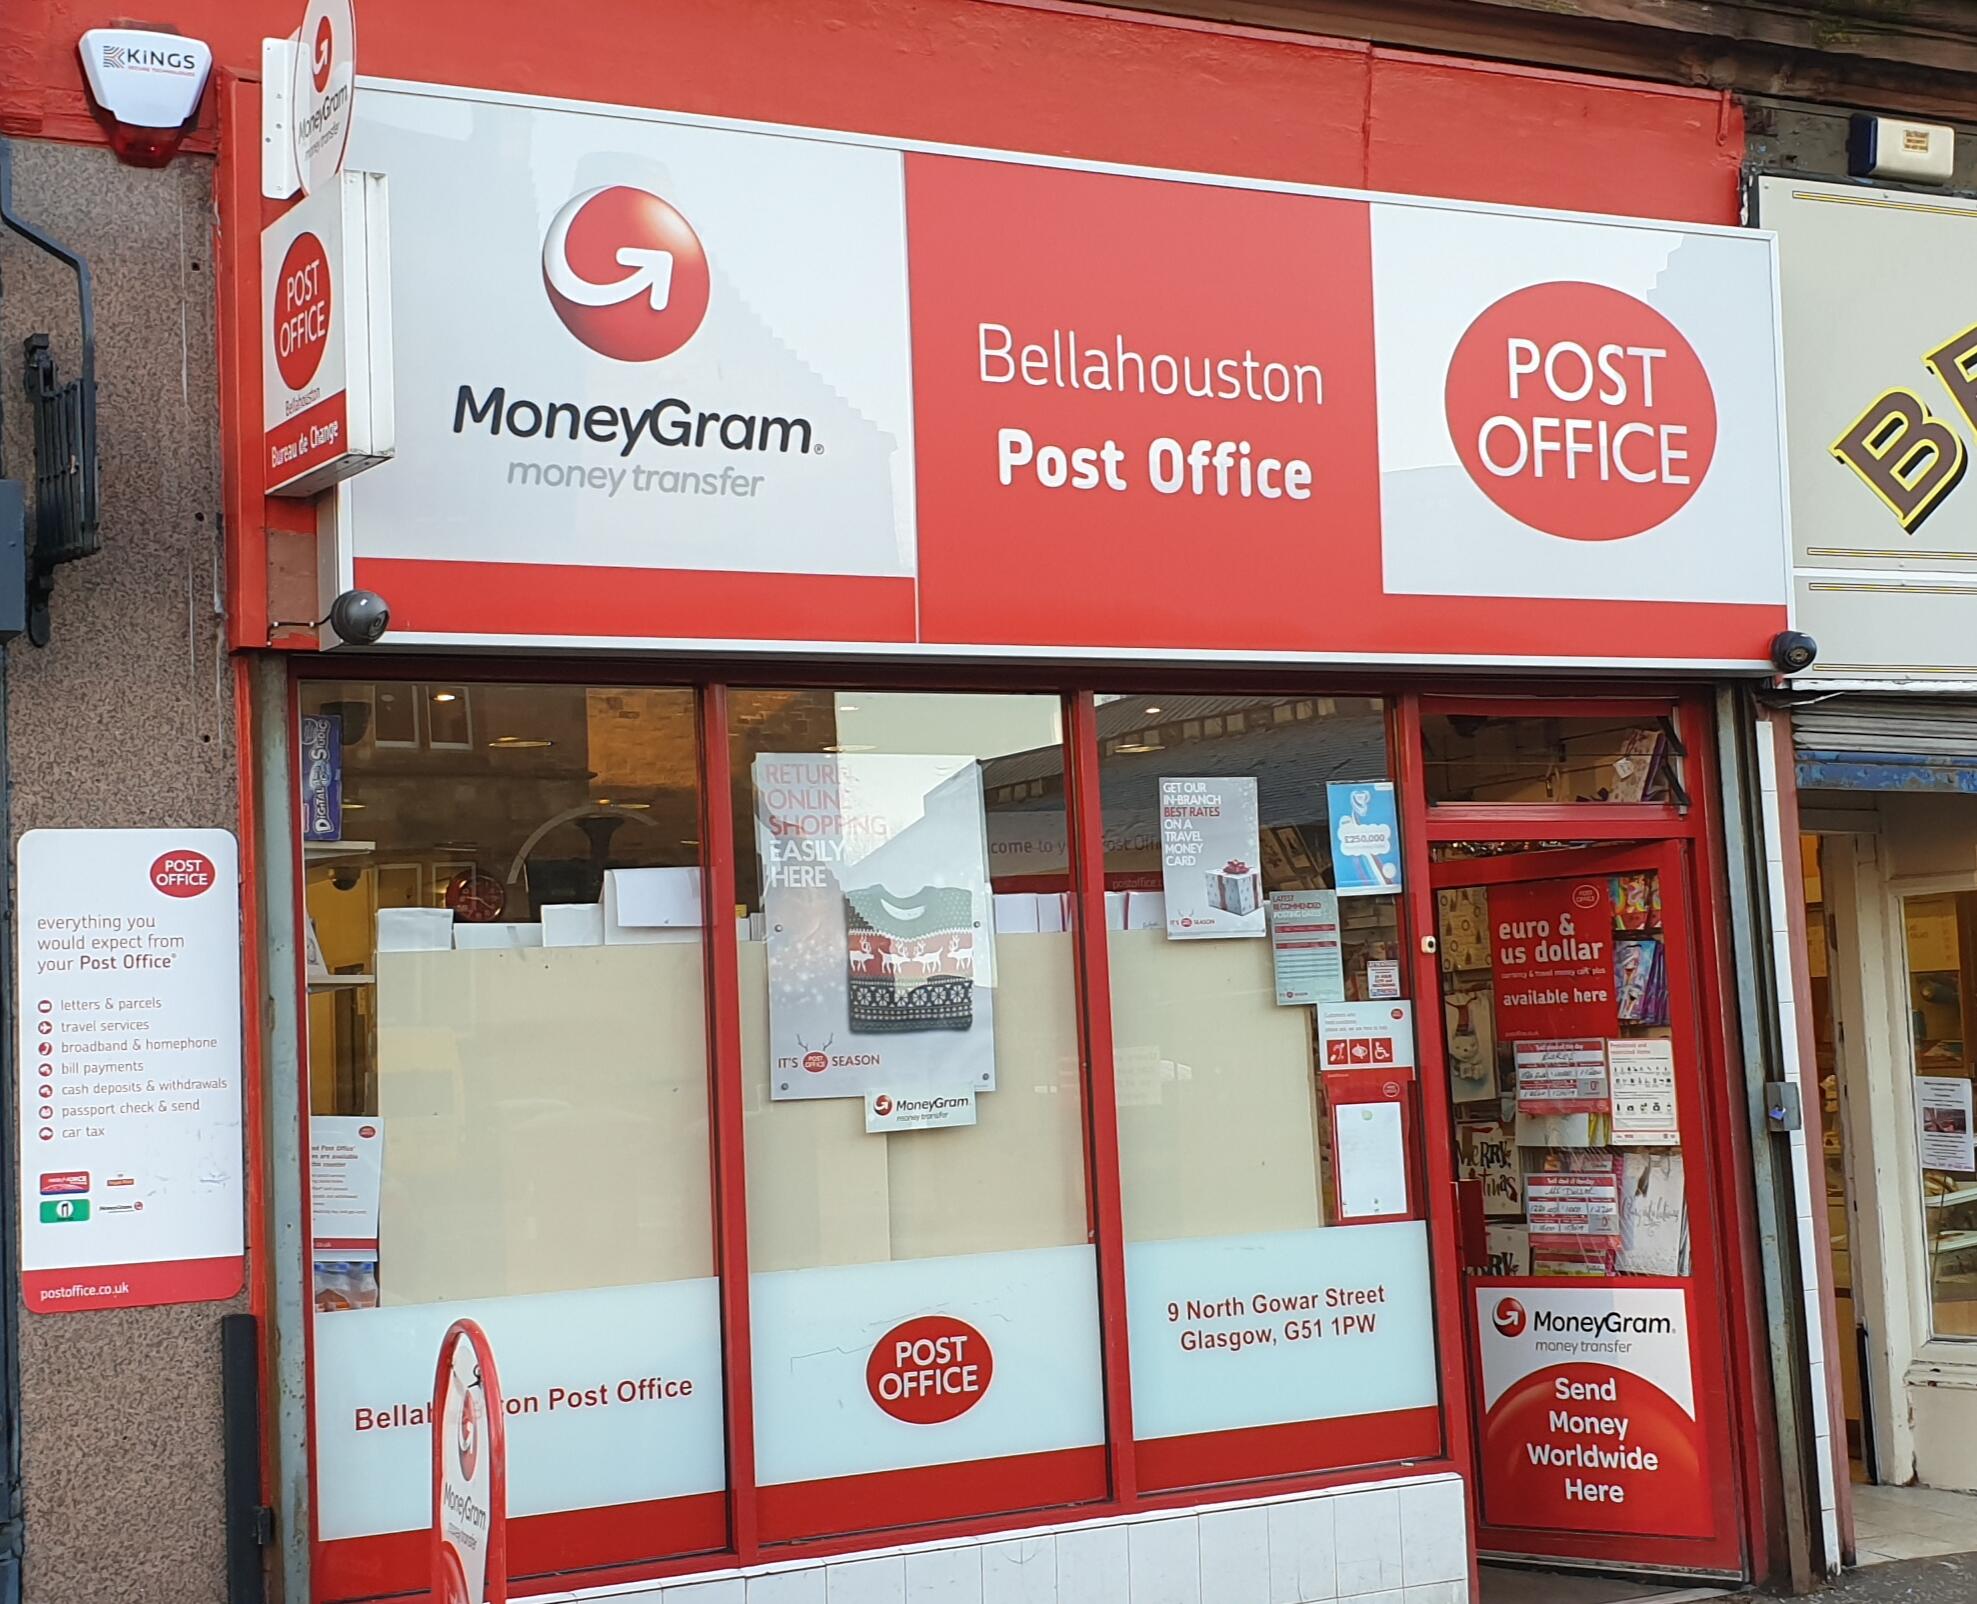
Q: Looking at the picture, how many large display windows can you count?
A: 3